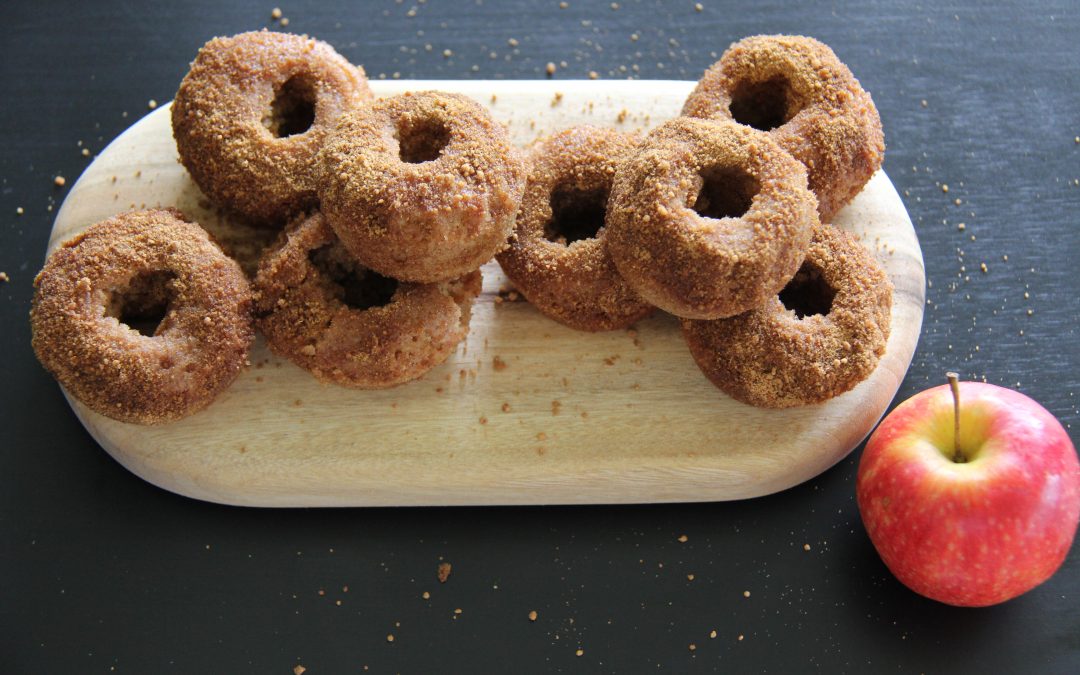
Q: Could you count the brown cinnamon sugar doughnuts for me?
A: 8